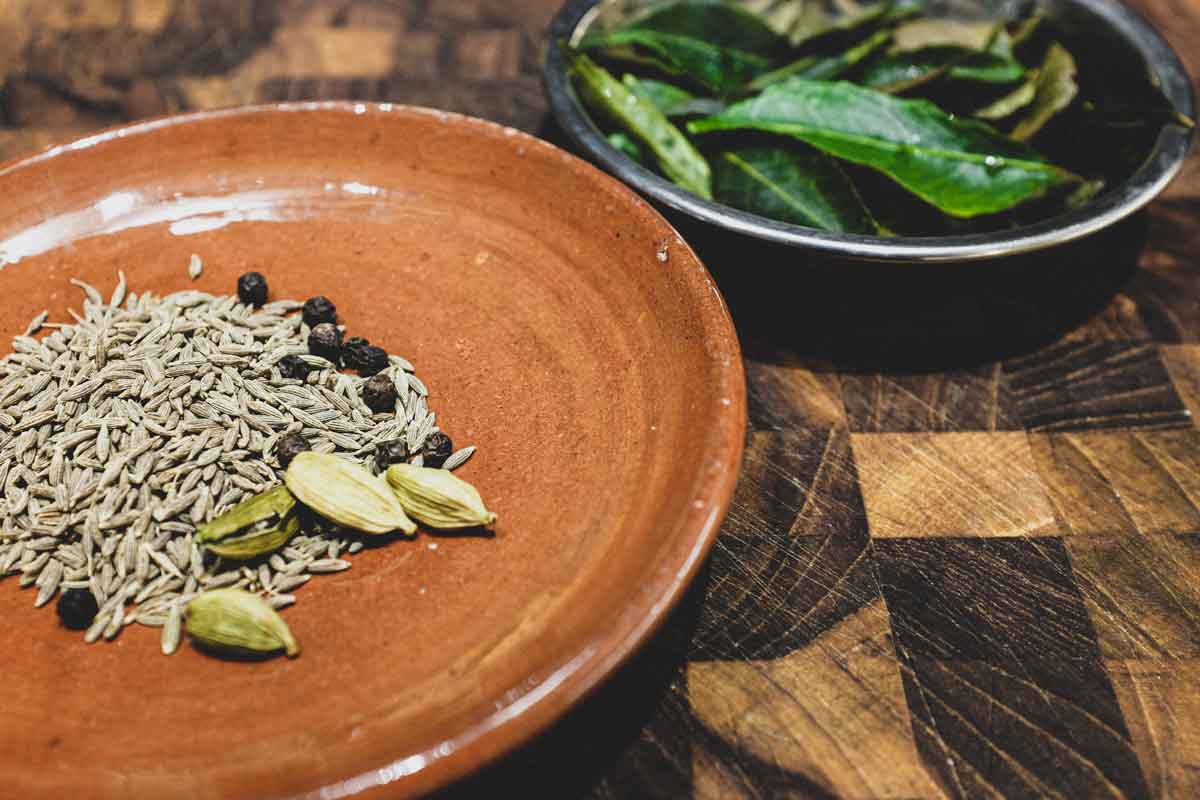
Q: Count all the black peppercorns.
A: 11